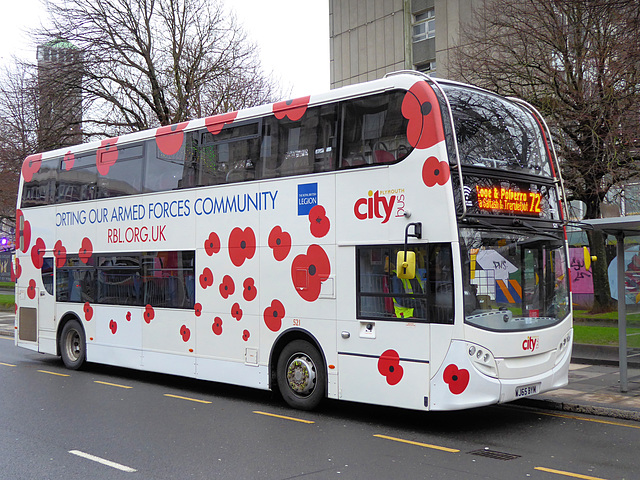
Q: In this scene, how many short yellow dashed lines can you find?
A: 7